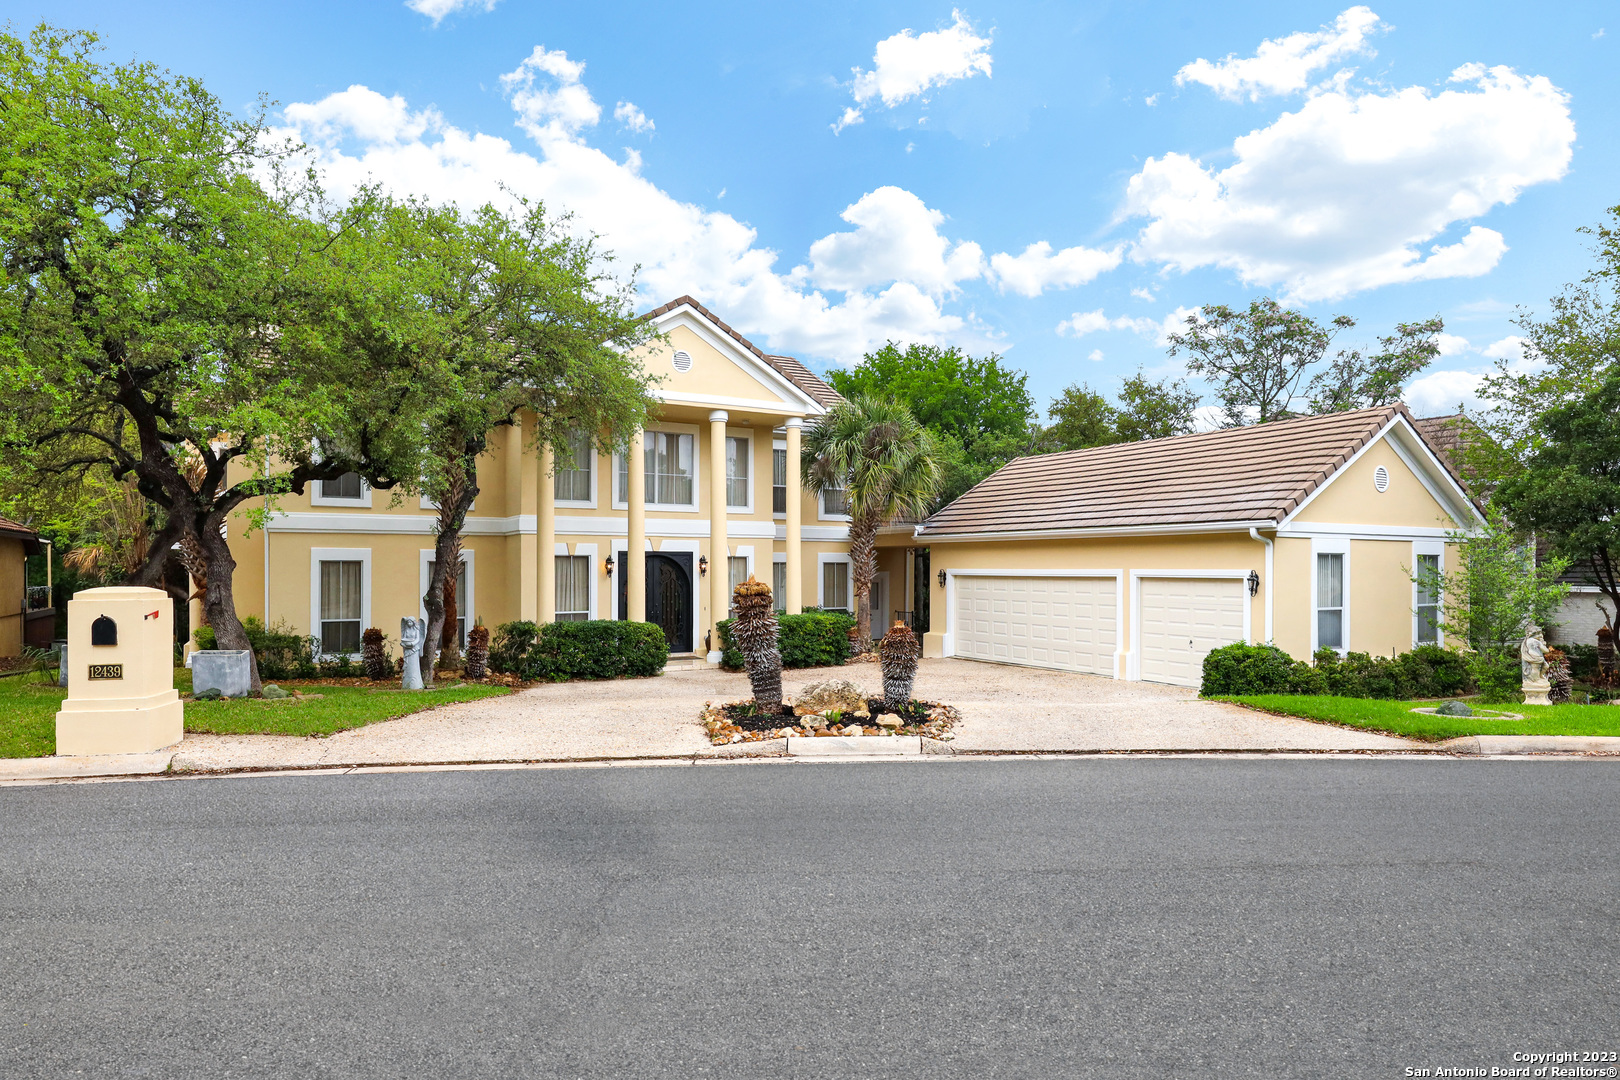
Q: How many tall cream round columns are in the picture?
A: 4